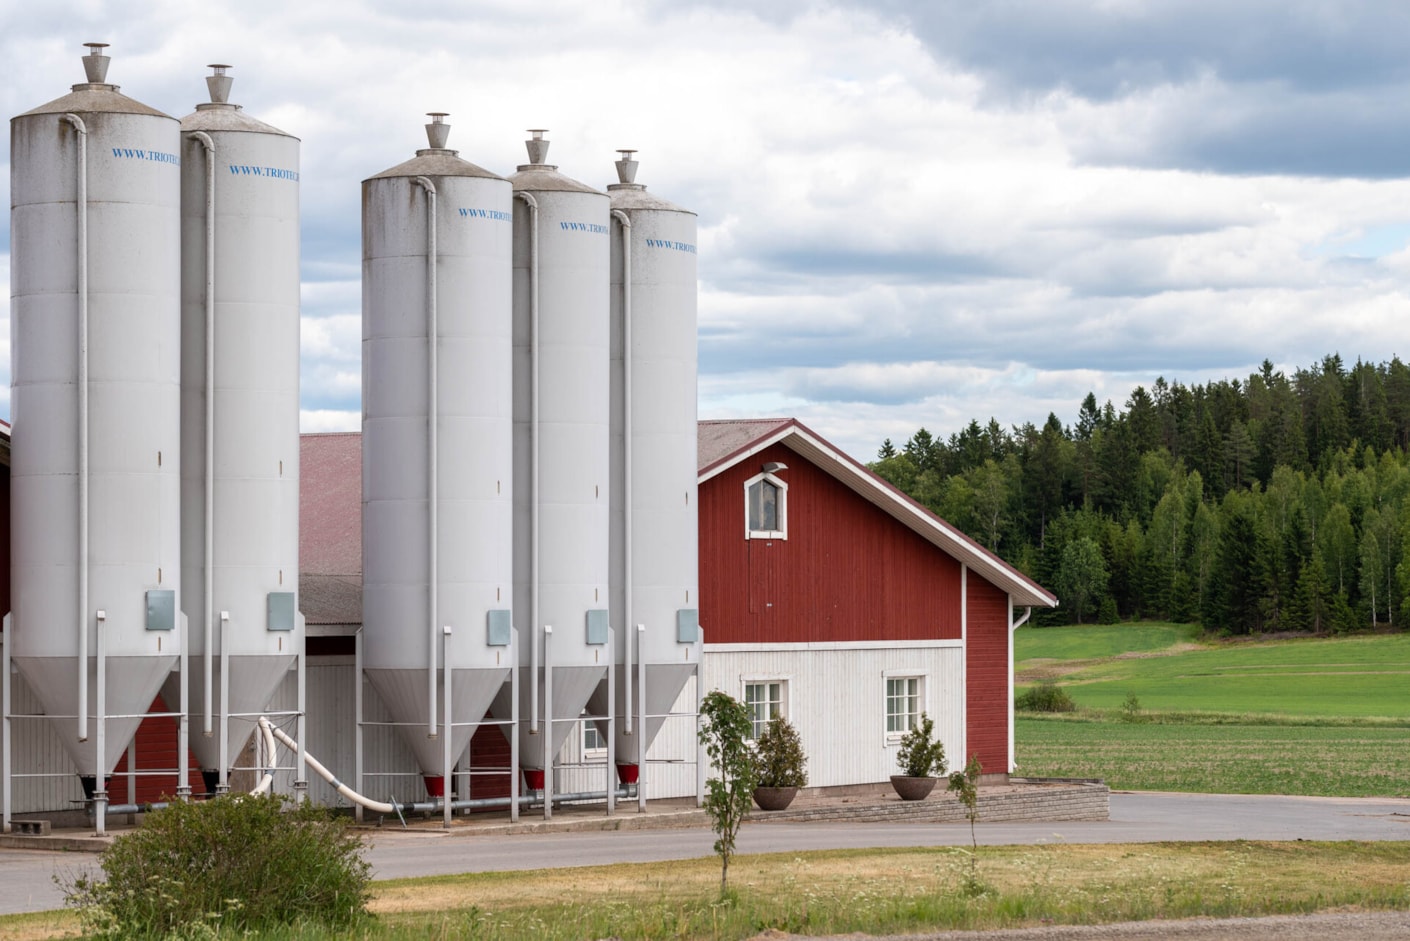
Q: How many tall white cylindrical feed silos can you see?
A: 5